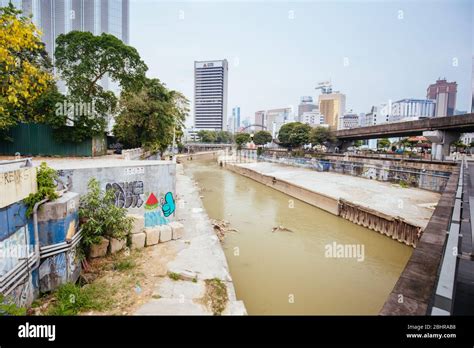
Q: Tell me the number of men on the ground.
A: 0